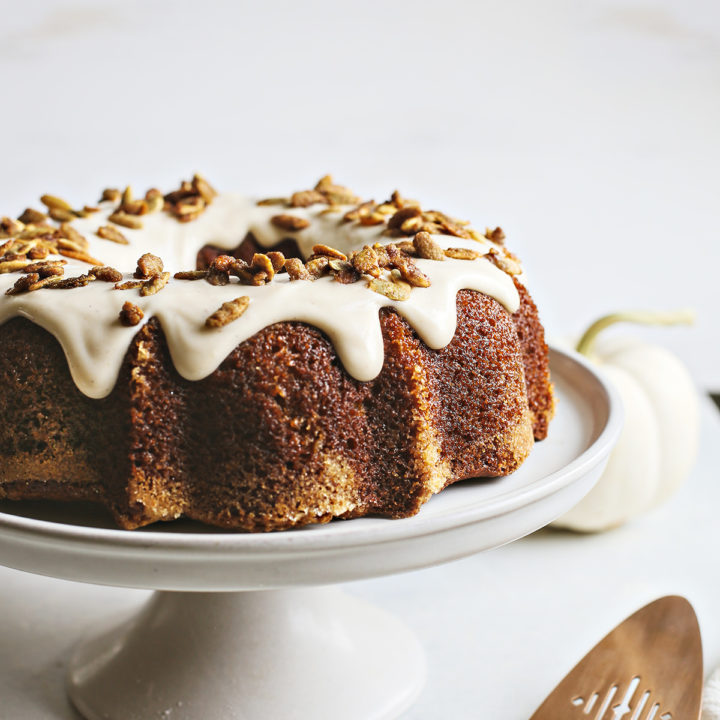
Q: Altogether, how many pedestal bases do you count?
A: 1